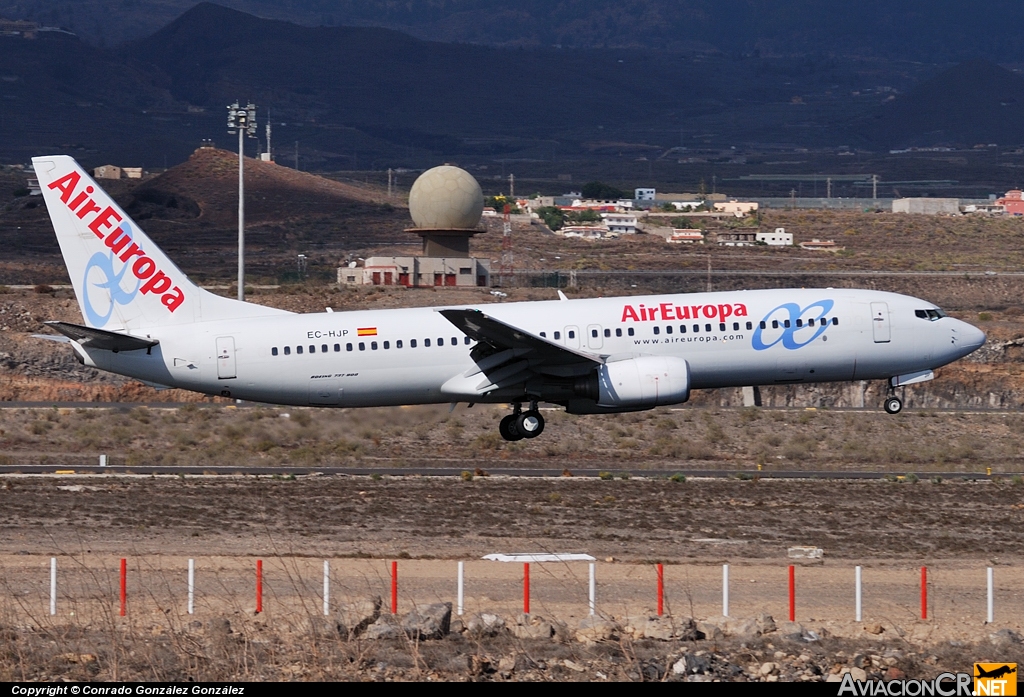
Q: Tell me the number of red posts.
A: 7